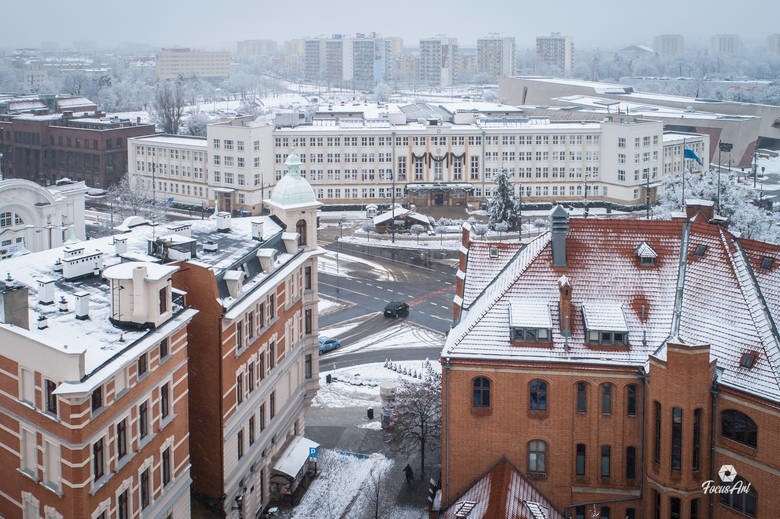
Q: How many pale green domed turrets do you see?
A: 1